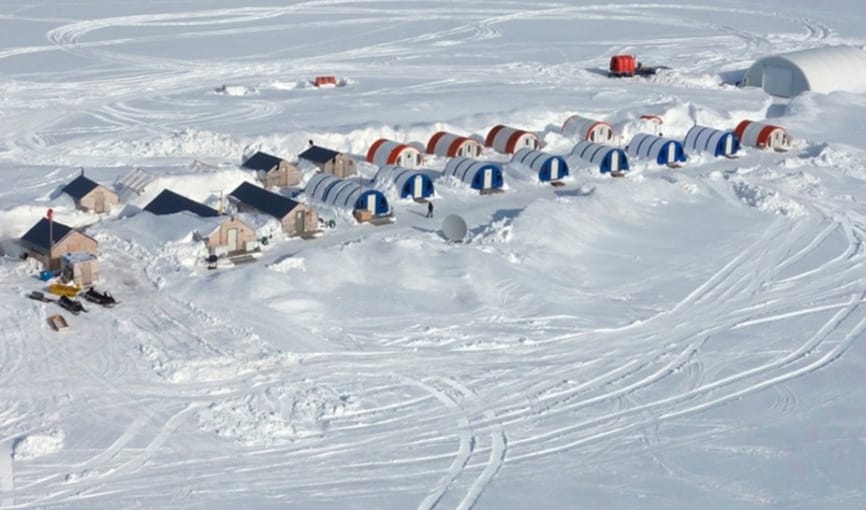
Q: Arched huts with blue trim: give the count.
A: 7